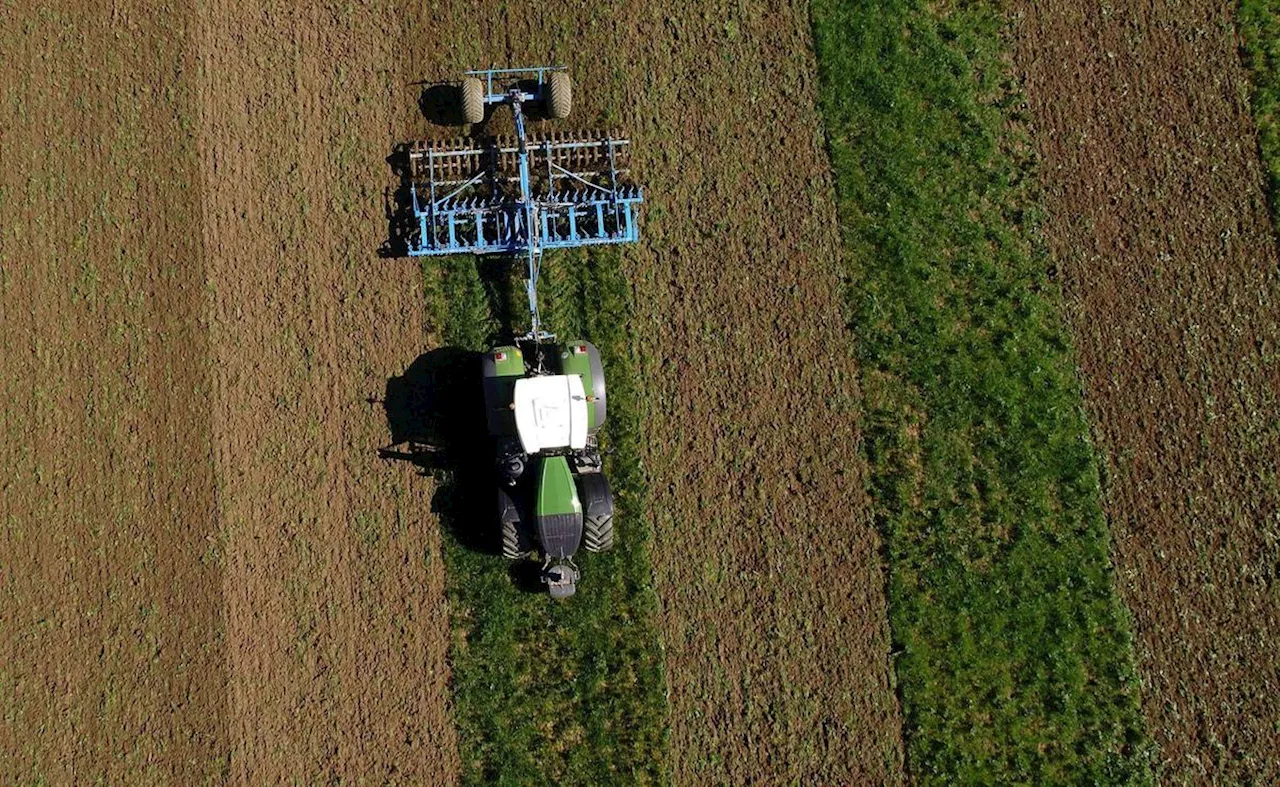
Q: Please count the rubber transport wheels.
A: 2